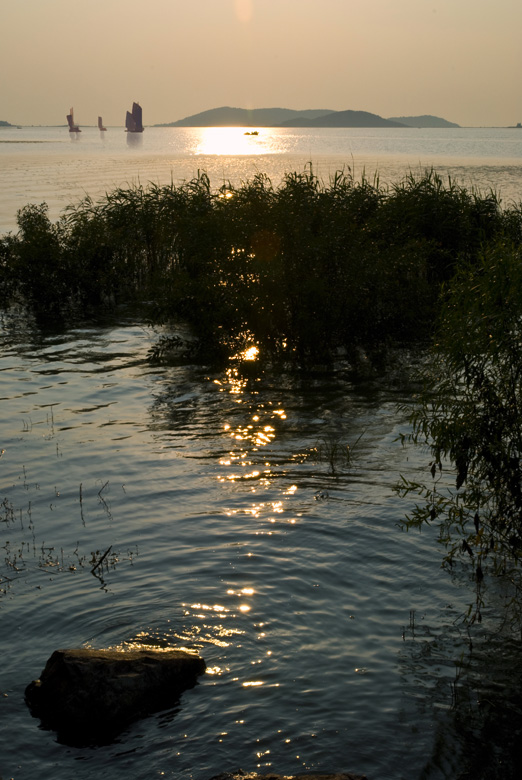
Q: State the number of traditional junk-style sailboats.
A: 3